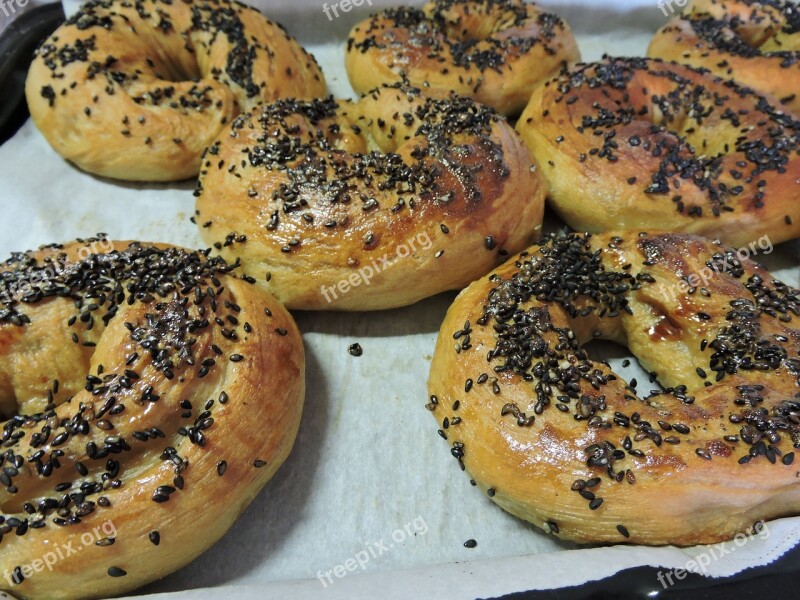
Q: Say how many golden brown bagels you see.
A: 7